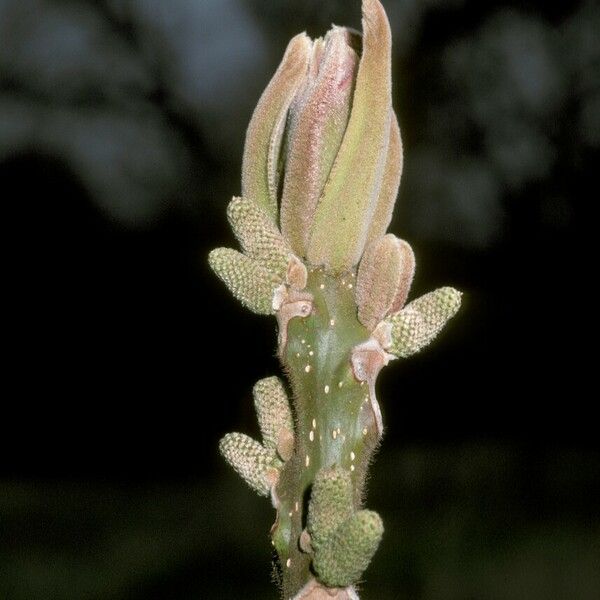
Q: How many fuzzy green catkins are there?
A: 7